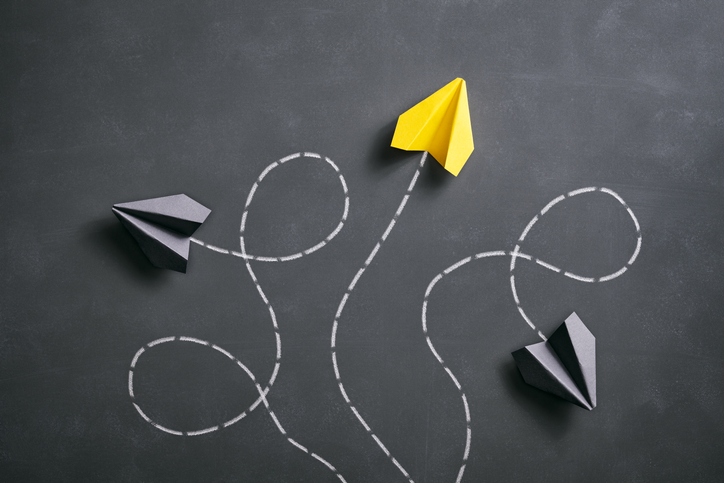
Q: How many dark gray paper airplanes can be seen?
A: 2